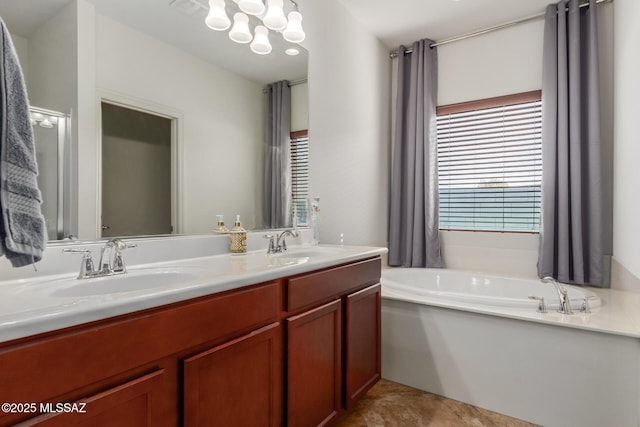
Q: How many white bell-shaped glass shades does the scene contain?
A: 6